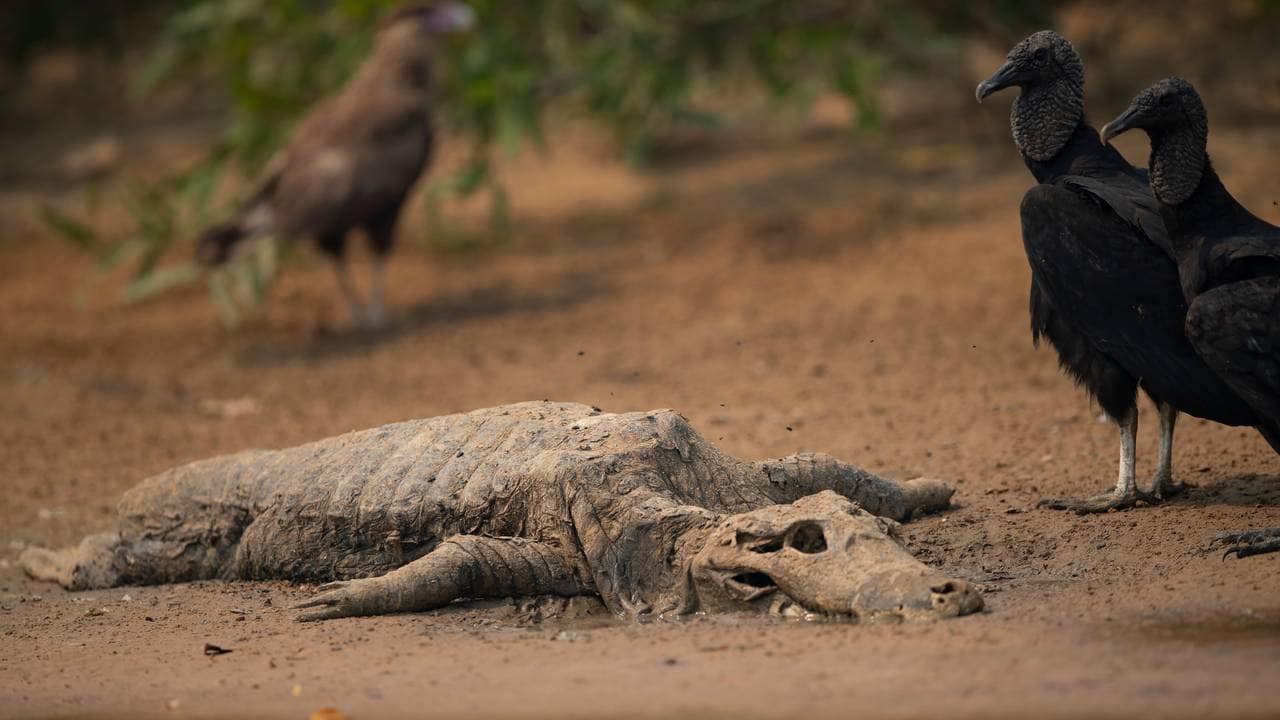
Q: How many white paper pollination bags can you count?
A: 0